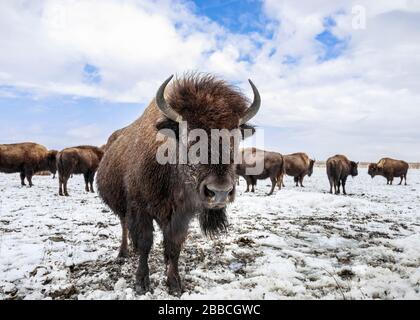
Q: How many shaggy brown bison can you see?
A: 7